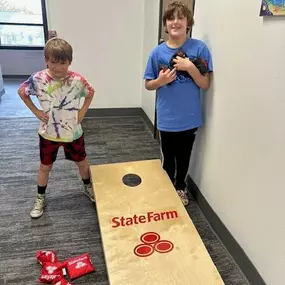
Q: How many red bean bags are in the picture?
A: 4